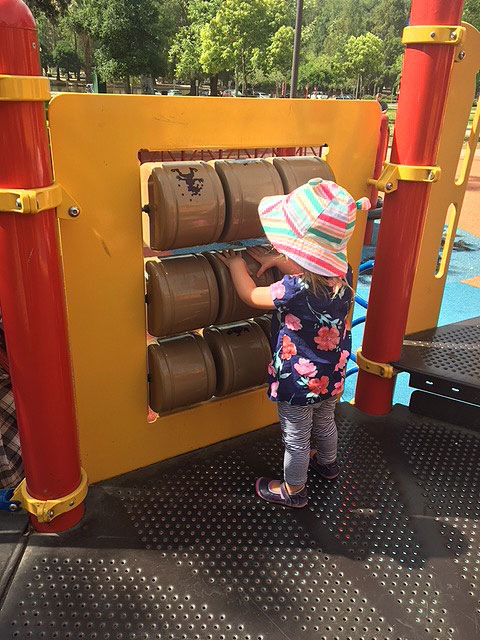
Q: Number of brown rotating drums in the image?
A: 9